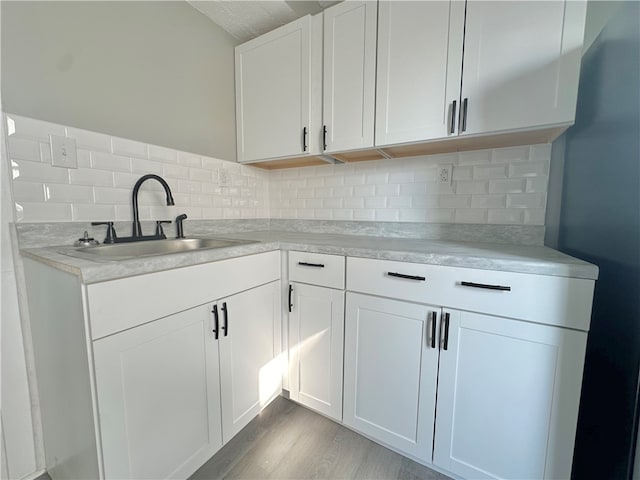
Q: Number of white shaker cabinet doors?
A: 9